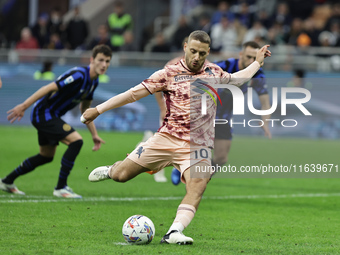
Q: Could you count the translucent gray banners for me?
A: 1